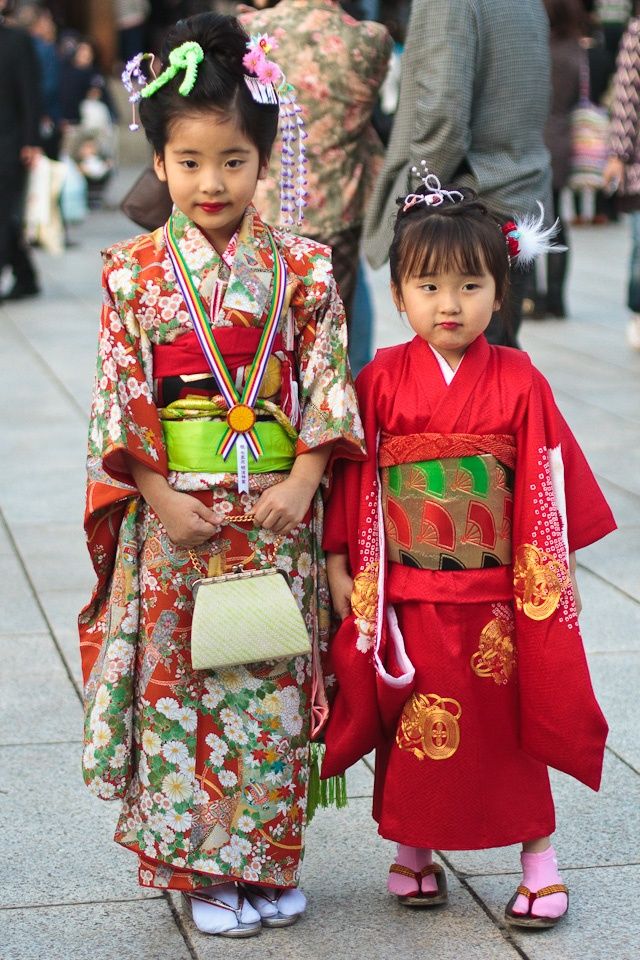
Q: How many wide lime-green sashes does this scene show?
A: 1